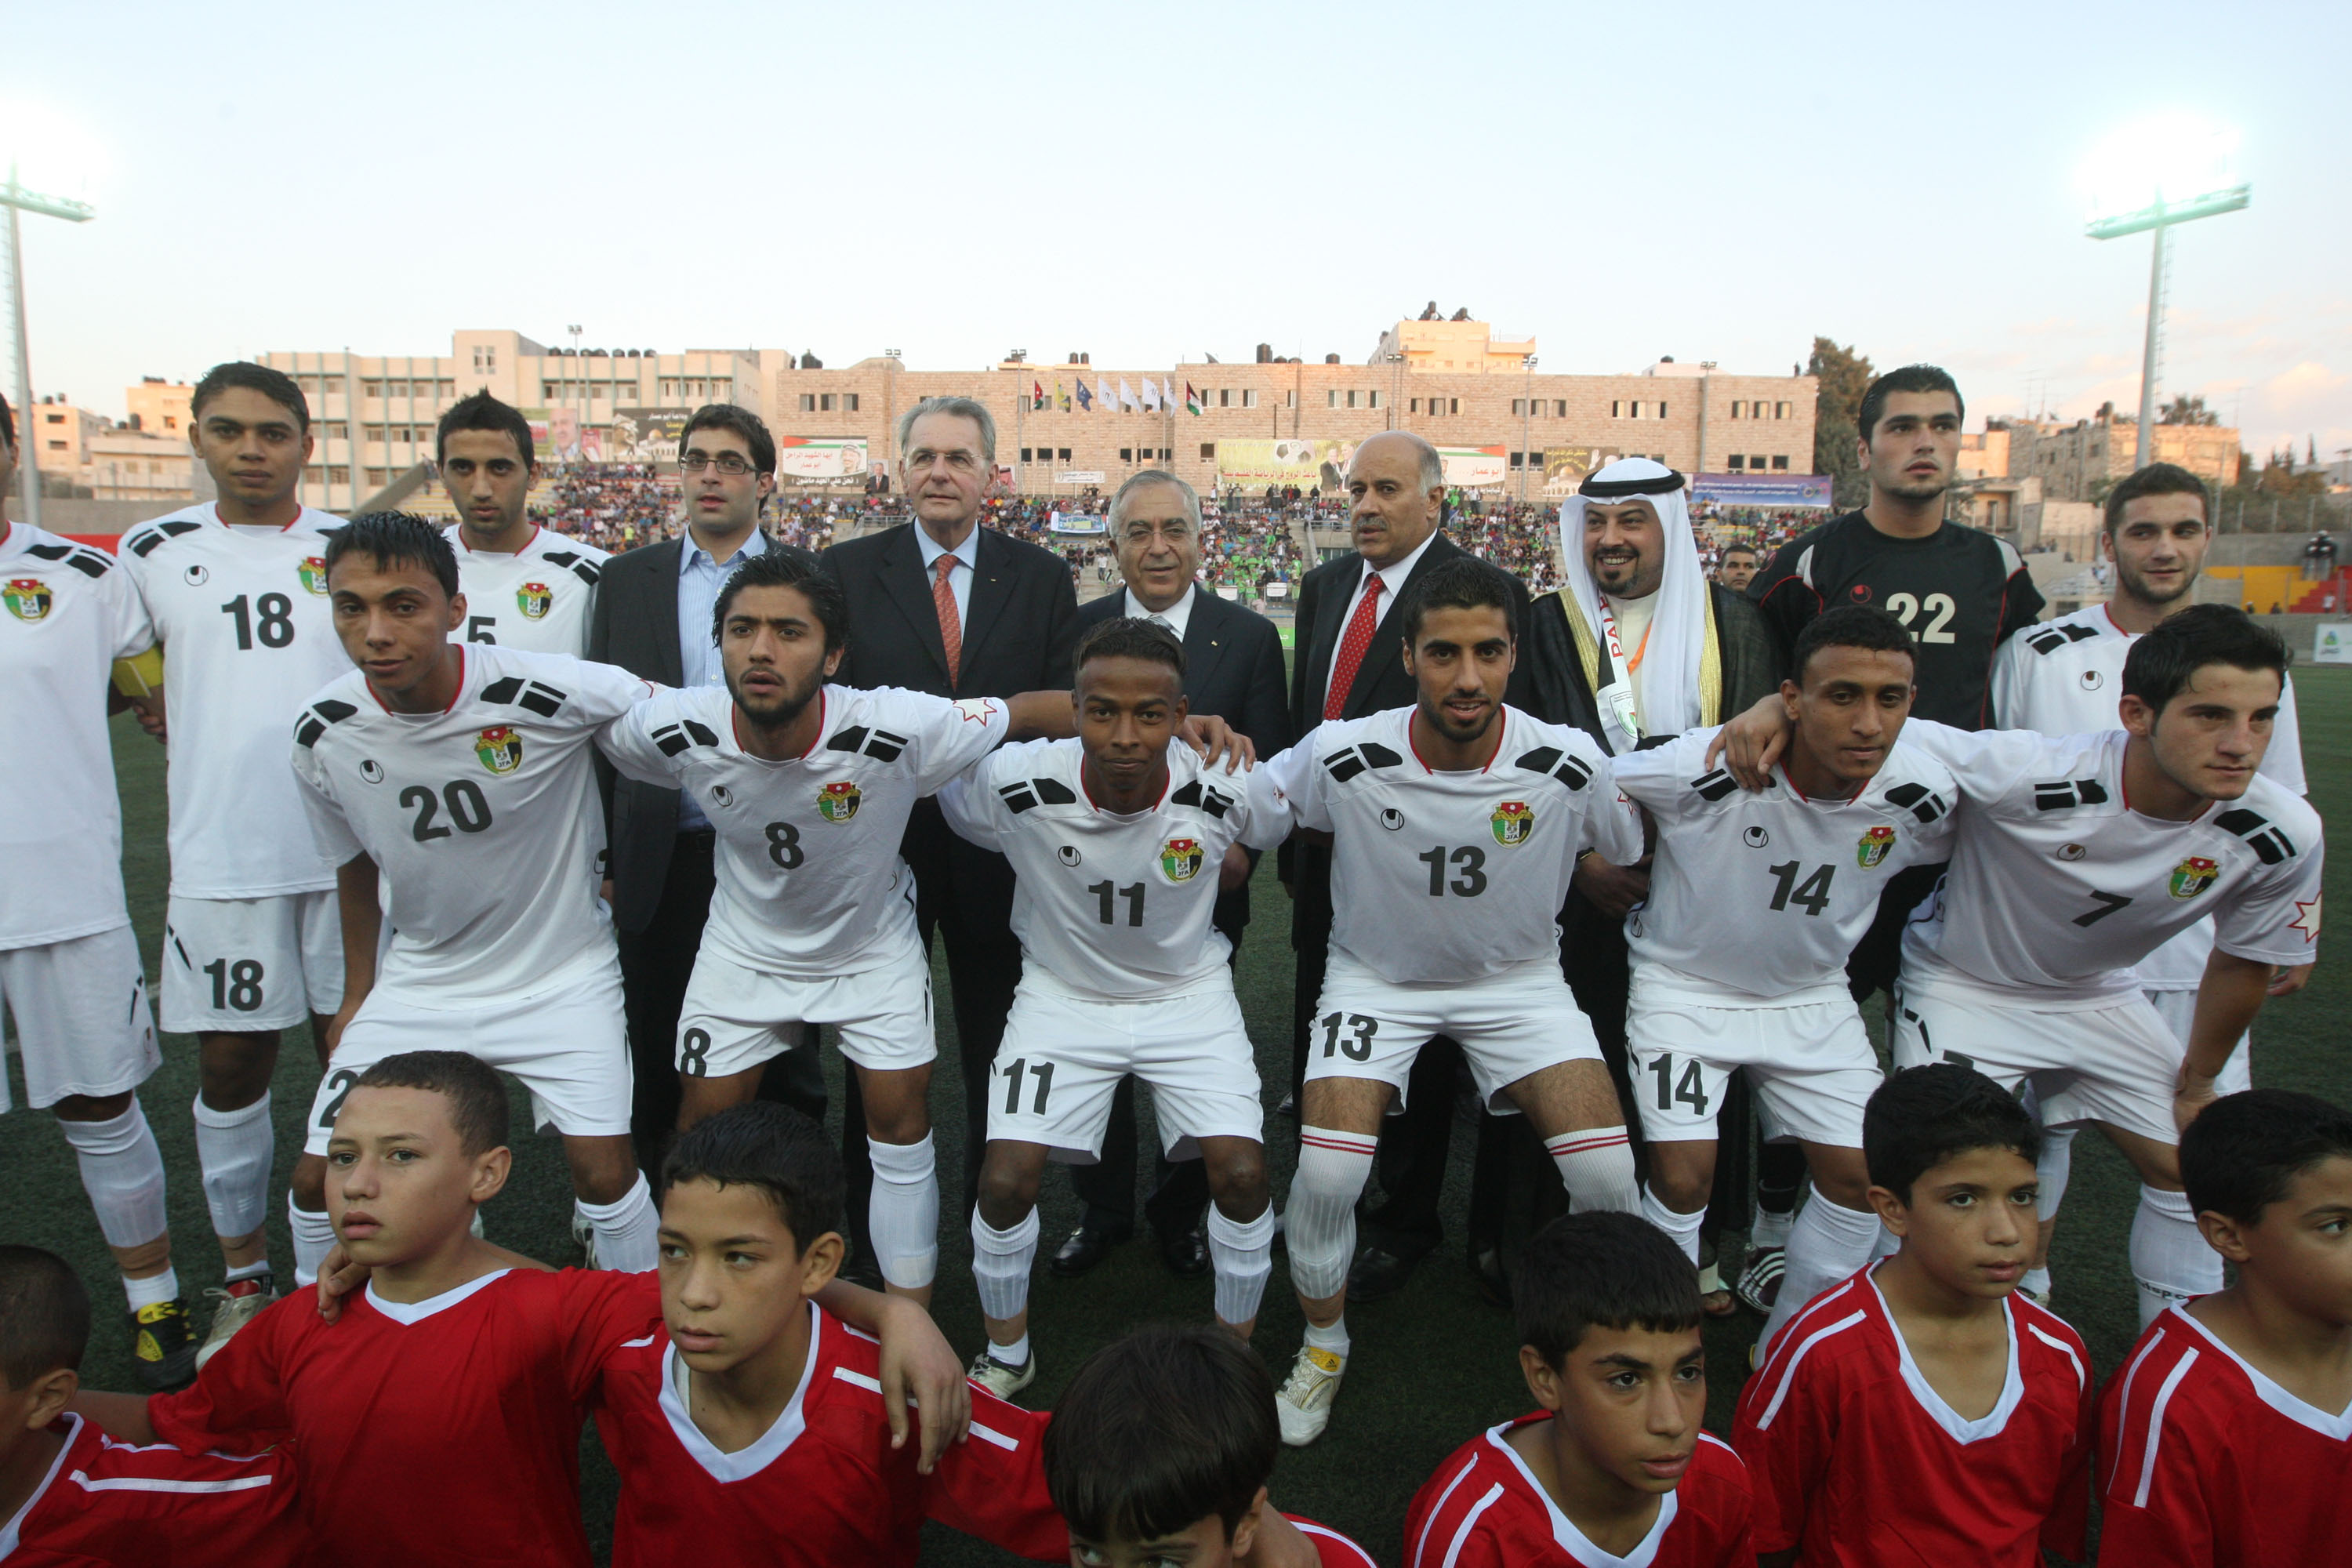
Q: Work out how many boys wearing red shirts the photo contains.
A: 7